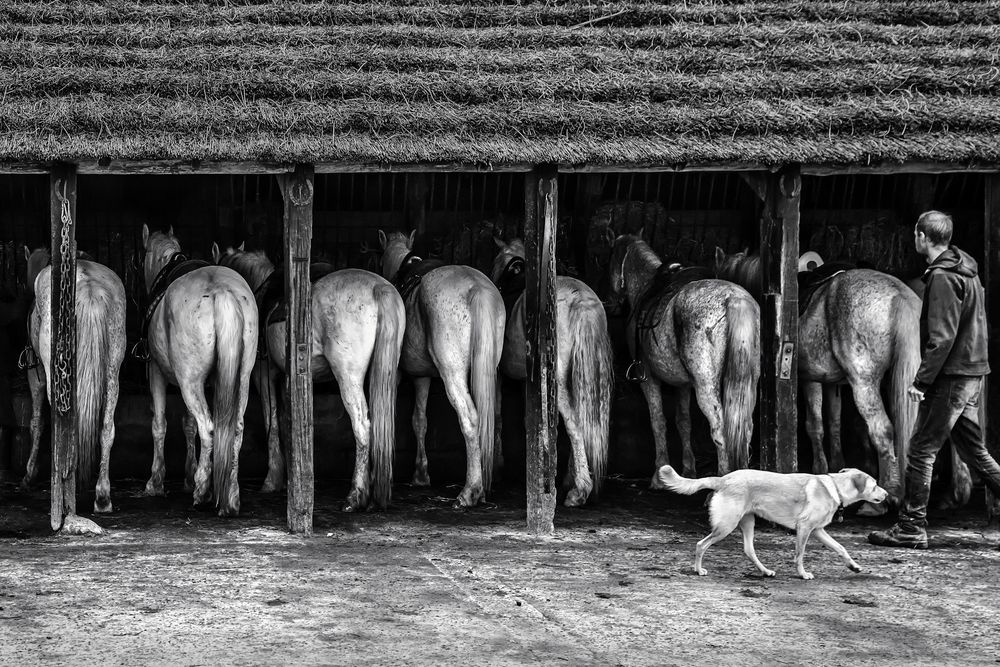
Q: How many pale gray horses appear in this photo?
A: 7